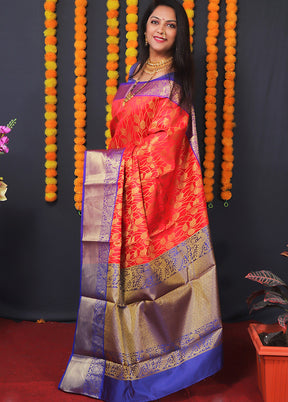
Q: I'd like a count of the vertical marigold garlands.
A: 7